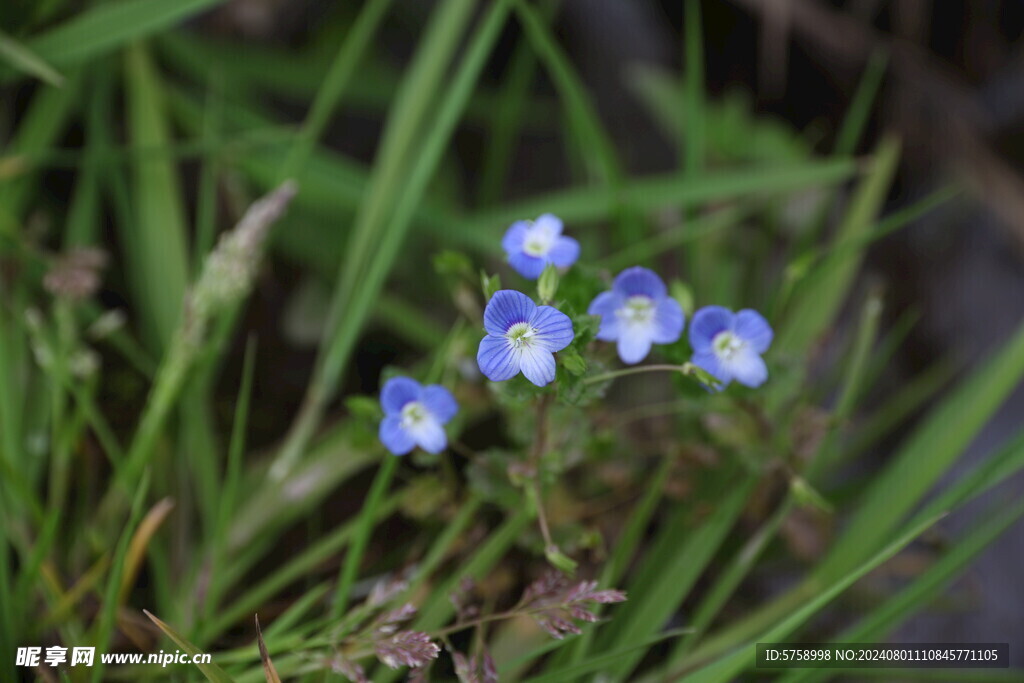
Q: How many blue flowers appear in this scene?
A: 5